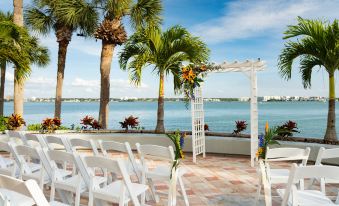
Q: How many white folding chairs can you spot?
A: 14